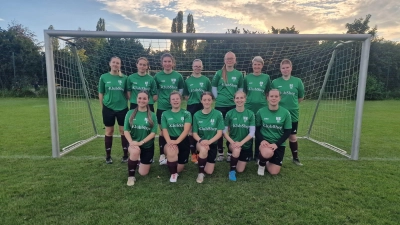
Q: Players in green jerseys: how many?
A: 12